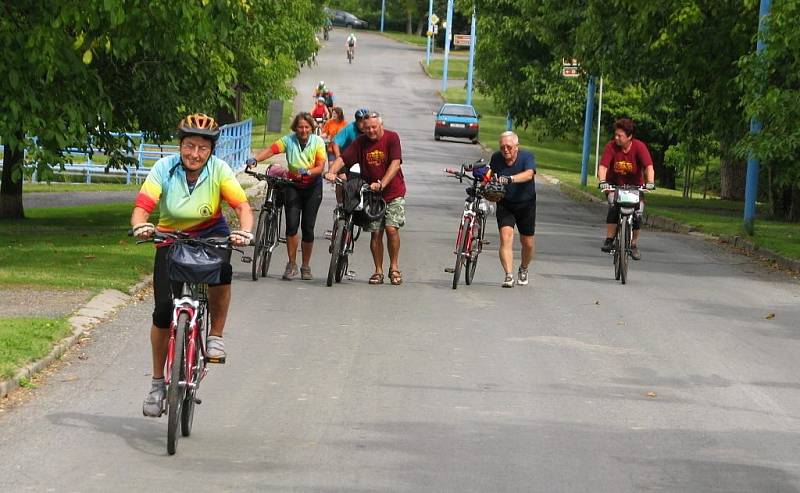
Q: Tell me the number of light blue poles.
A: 7